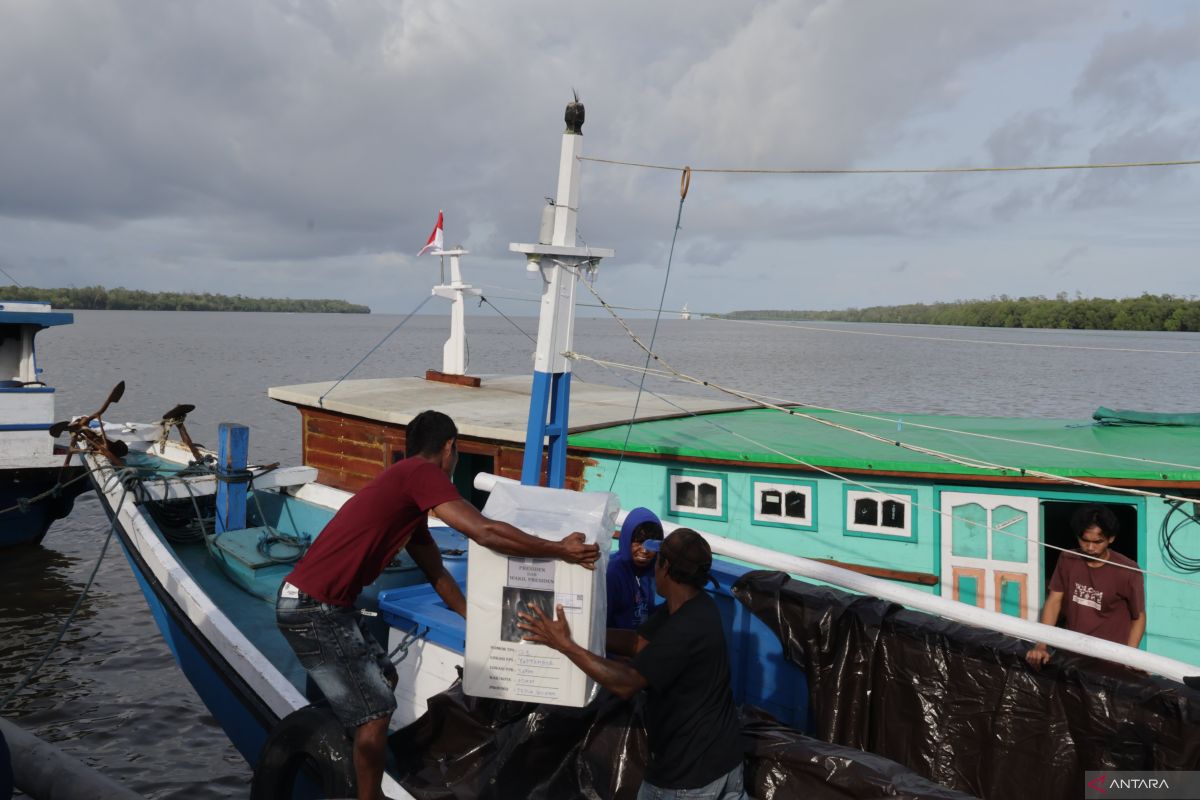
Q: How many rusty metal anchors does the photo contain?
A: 2